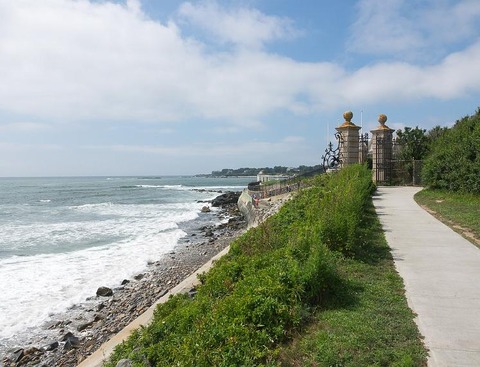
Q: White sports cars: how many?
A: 0